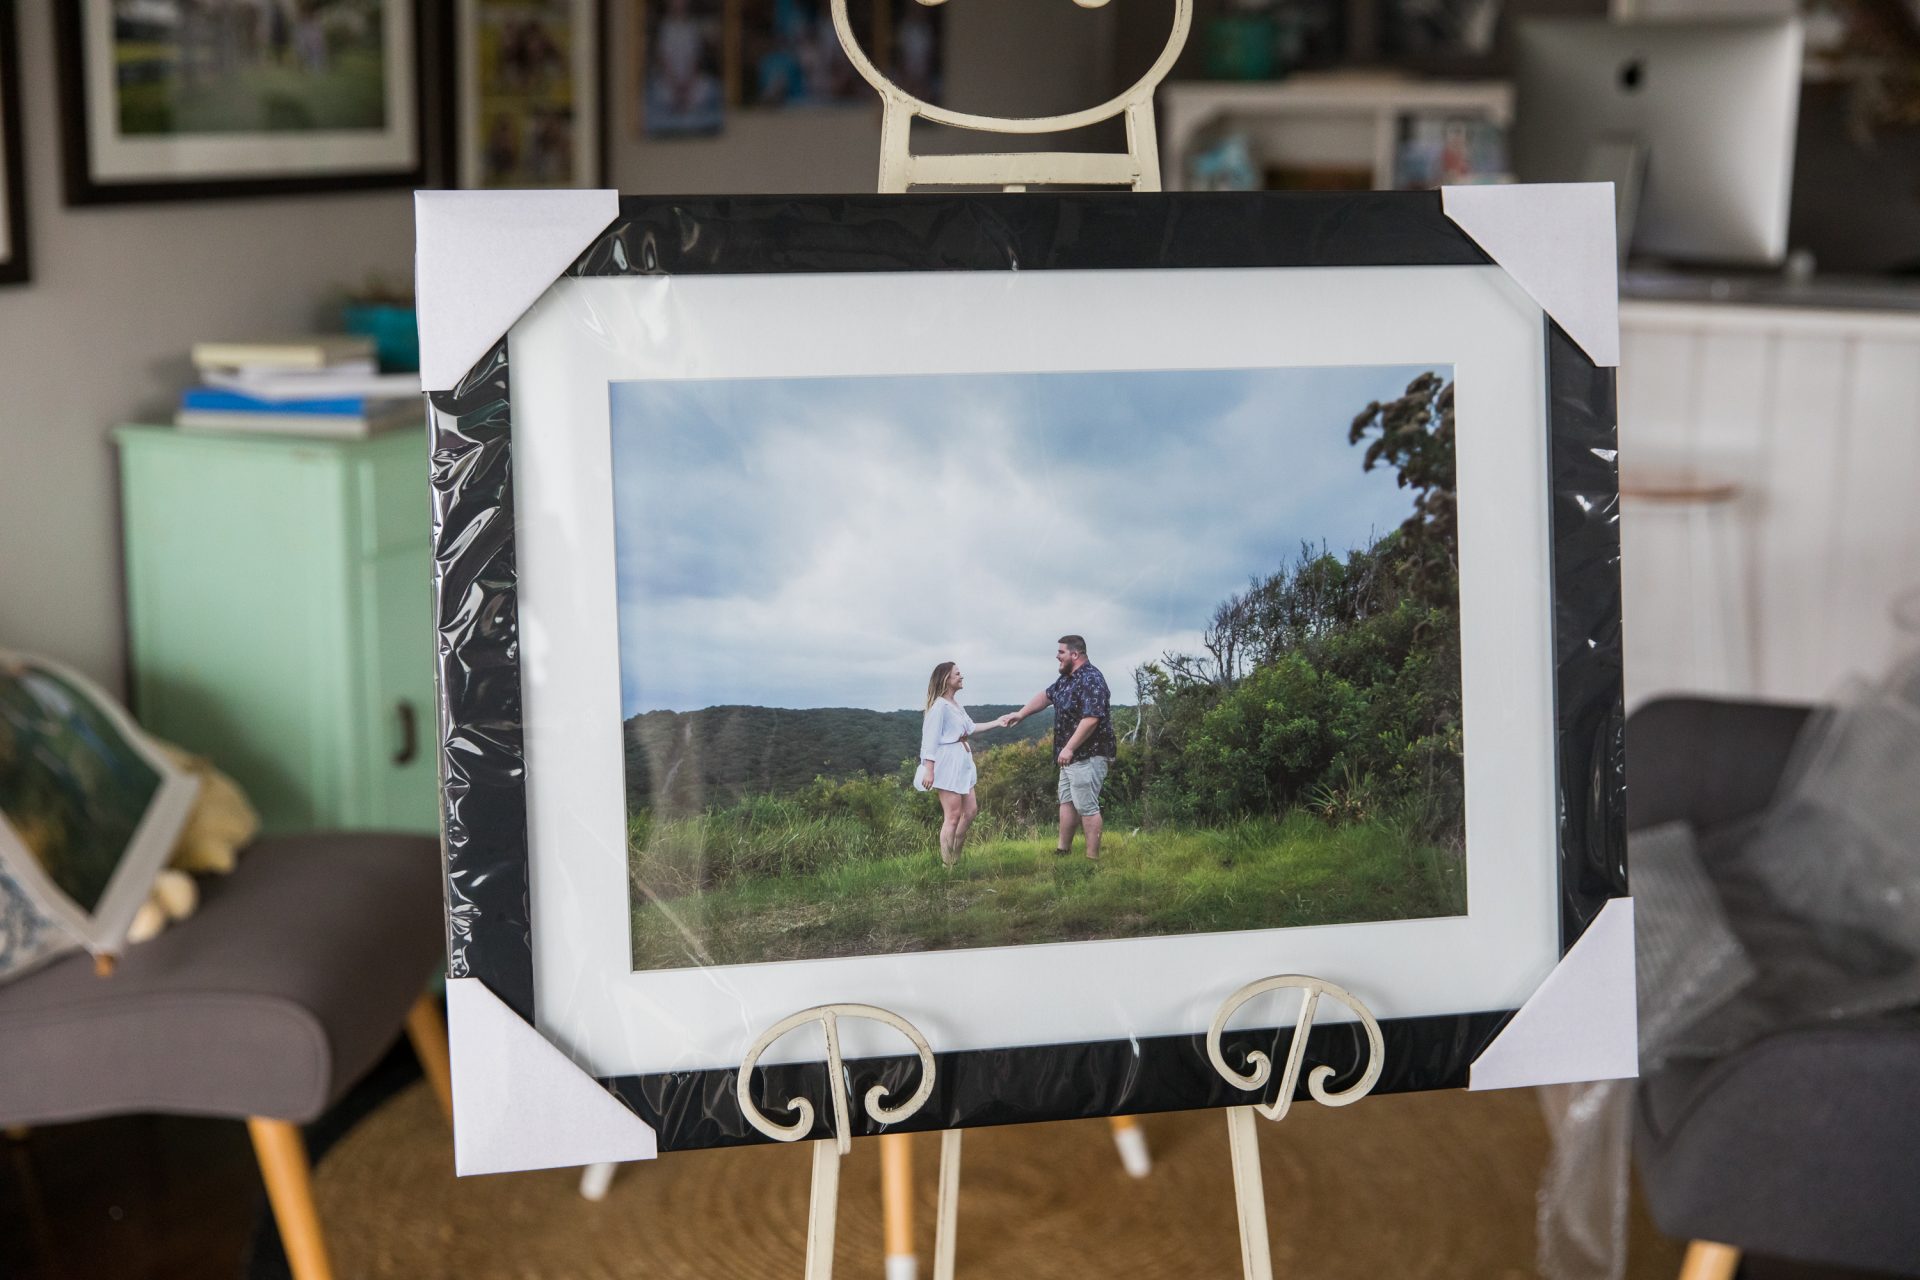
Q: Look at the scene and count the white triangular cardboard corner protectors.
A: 4